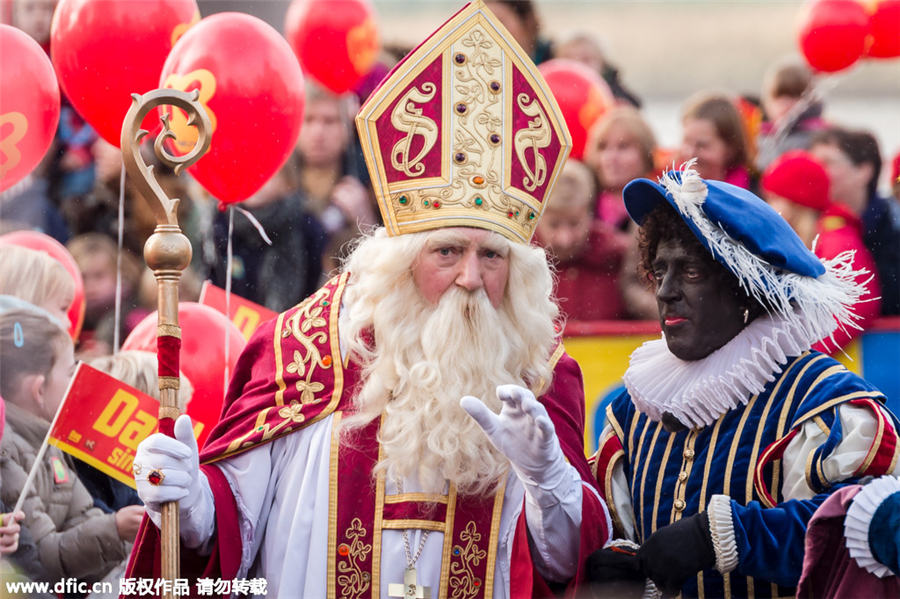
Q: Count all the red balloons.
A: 9